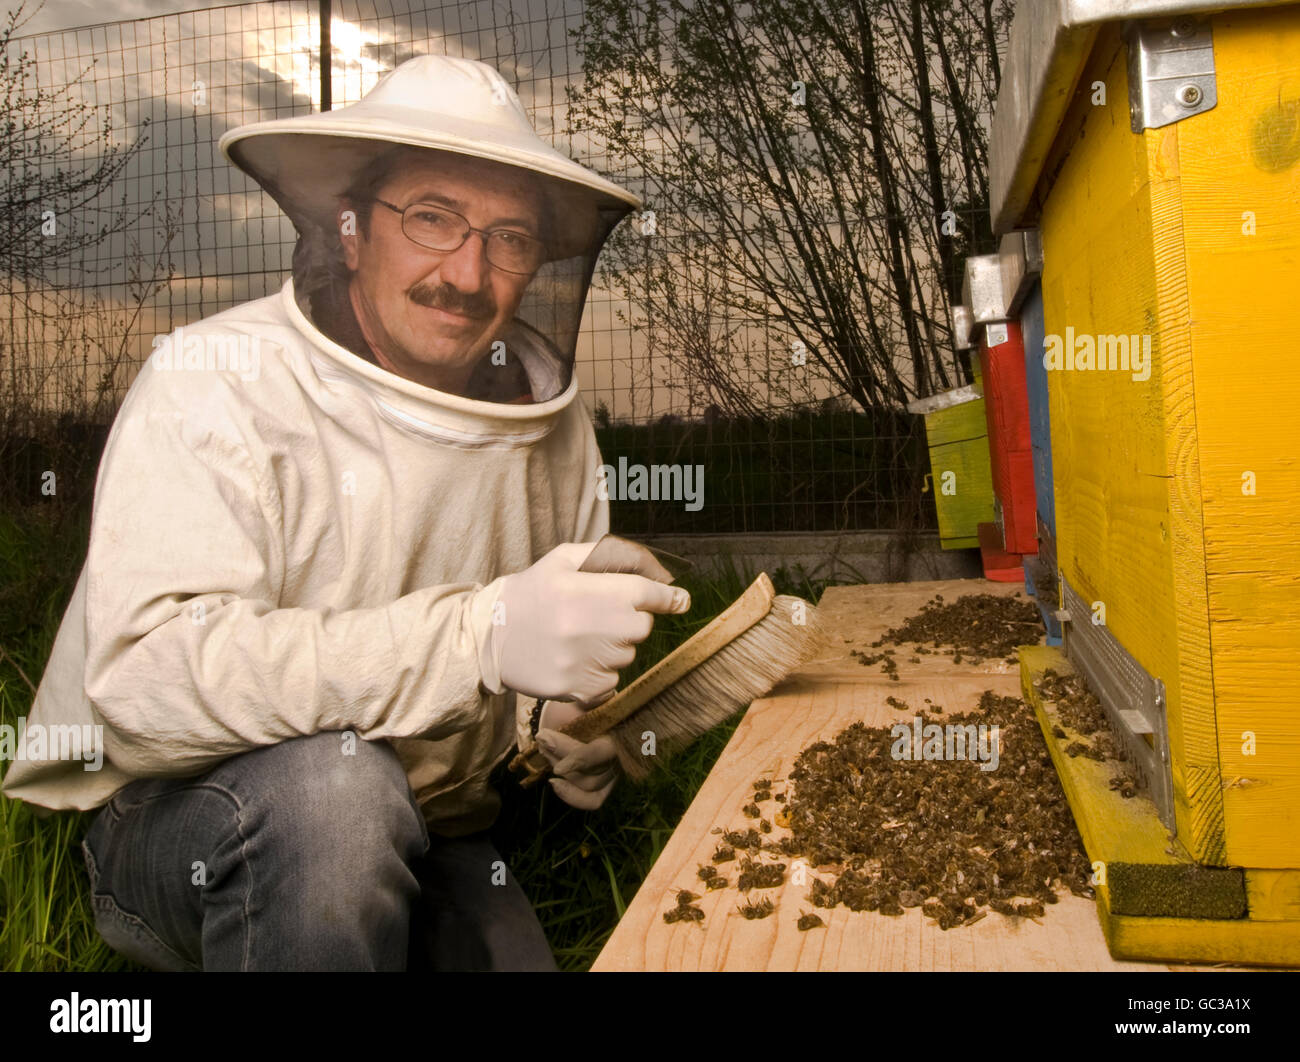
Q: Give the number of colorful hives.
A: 4